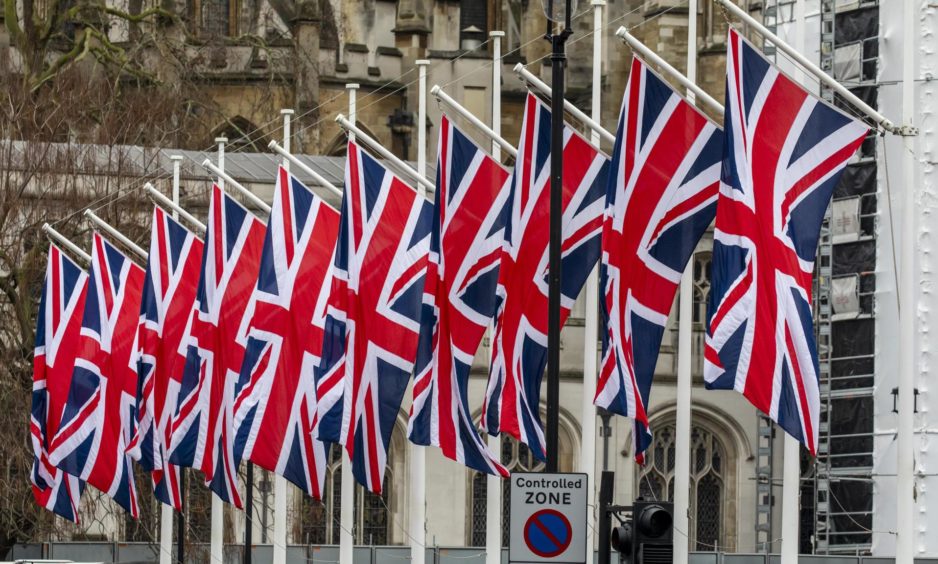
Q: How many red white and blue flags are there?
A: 10